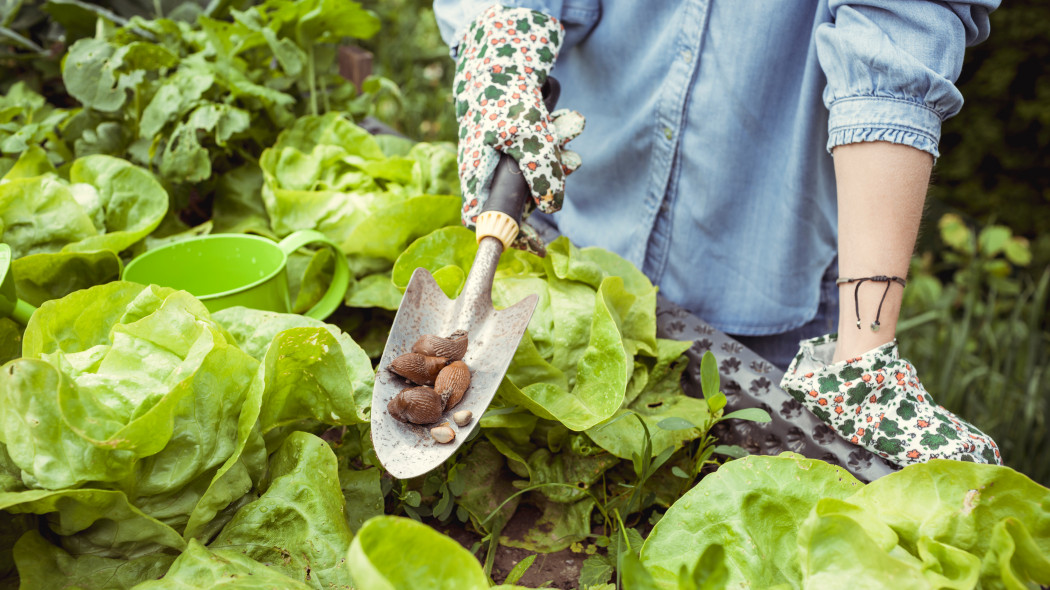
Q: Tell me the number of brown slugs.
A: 4